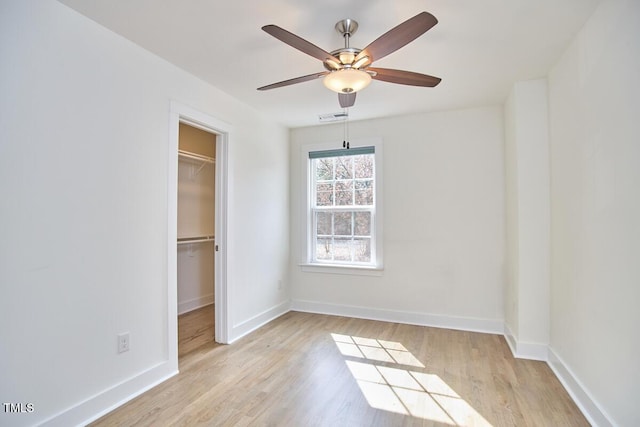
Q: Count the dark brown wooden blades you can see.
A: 5